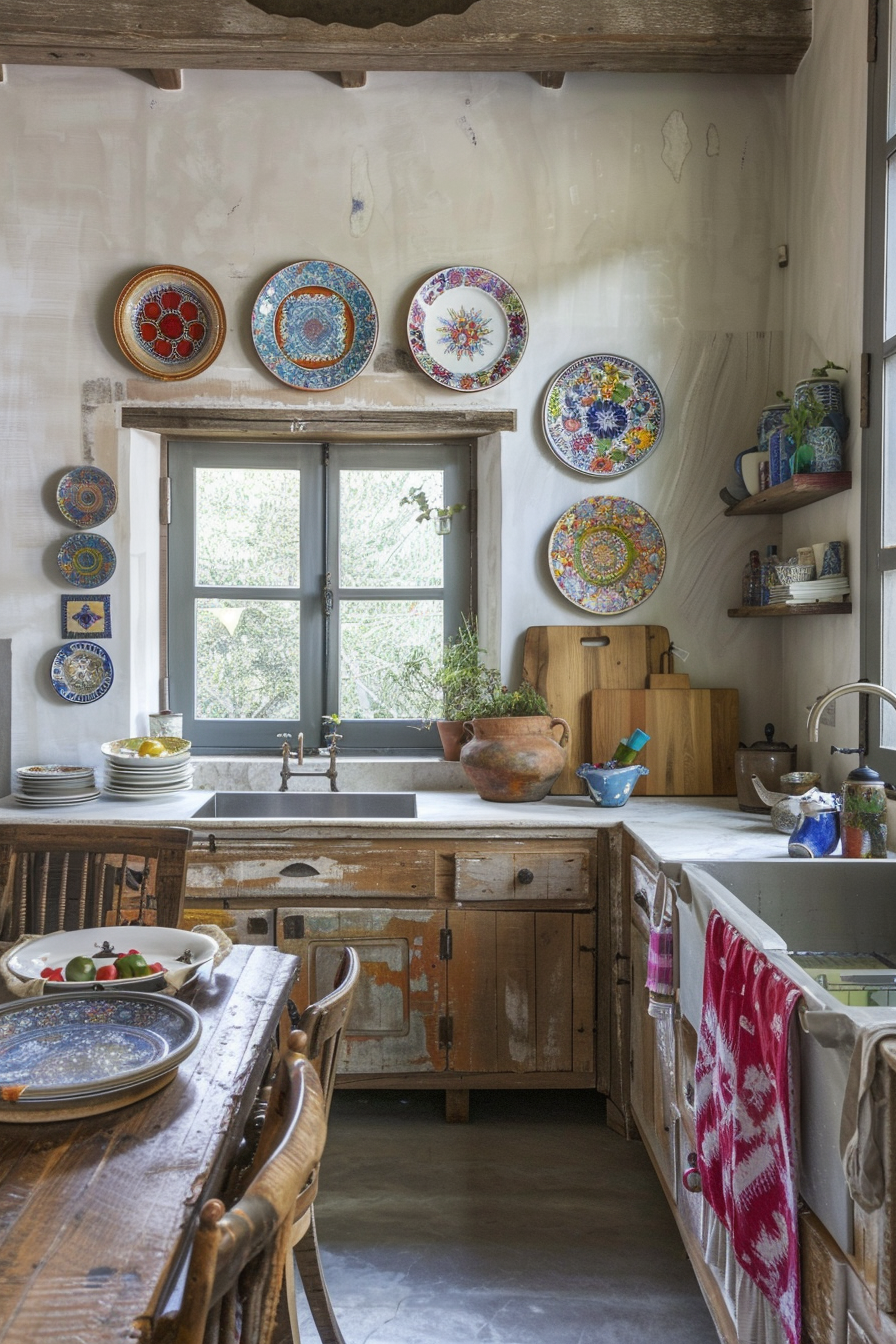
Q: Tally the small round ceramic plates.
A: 3